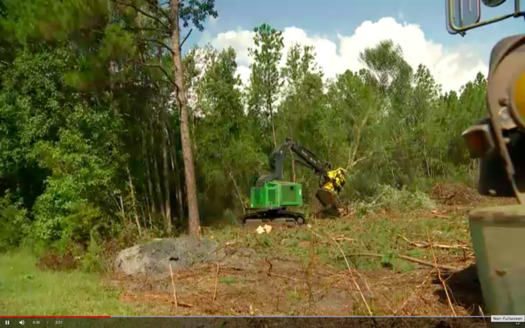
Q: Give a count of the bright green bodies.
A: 1